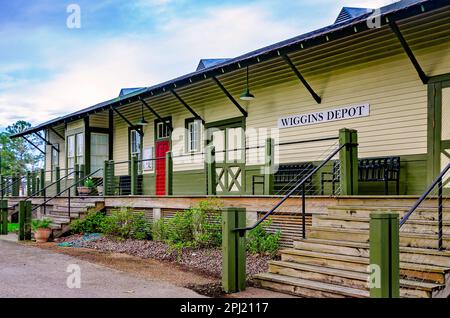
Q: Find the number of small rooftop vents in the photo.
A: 3